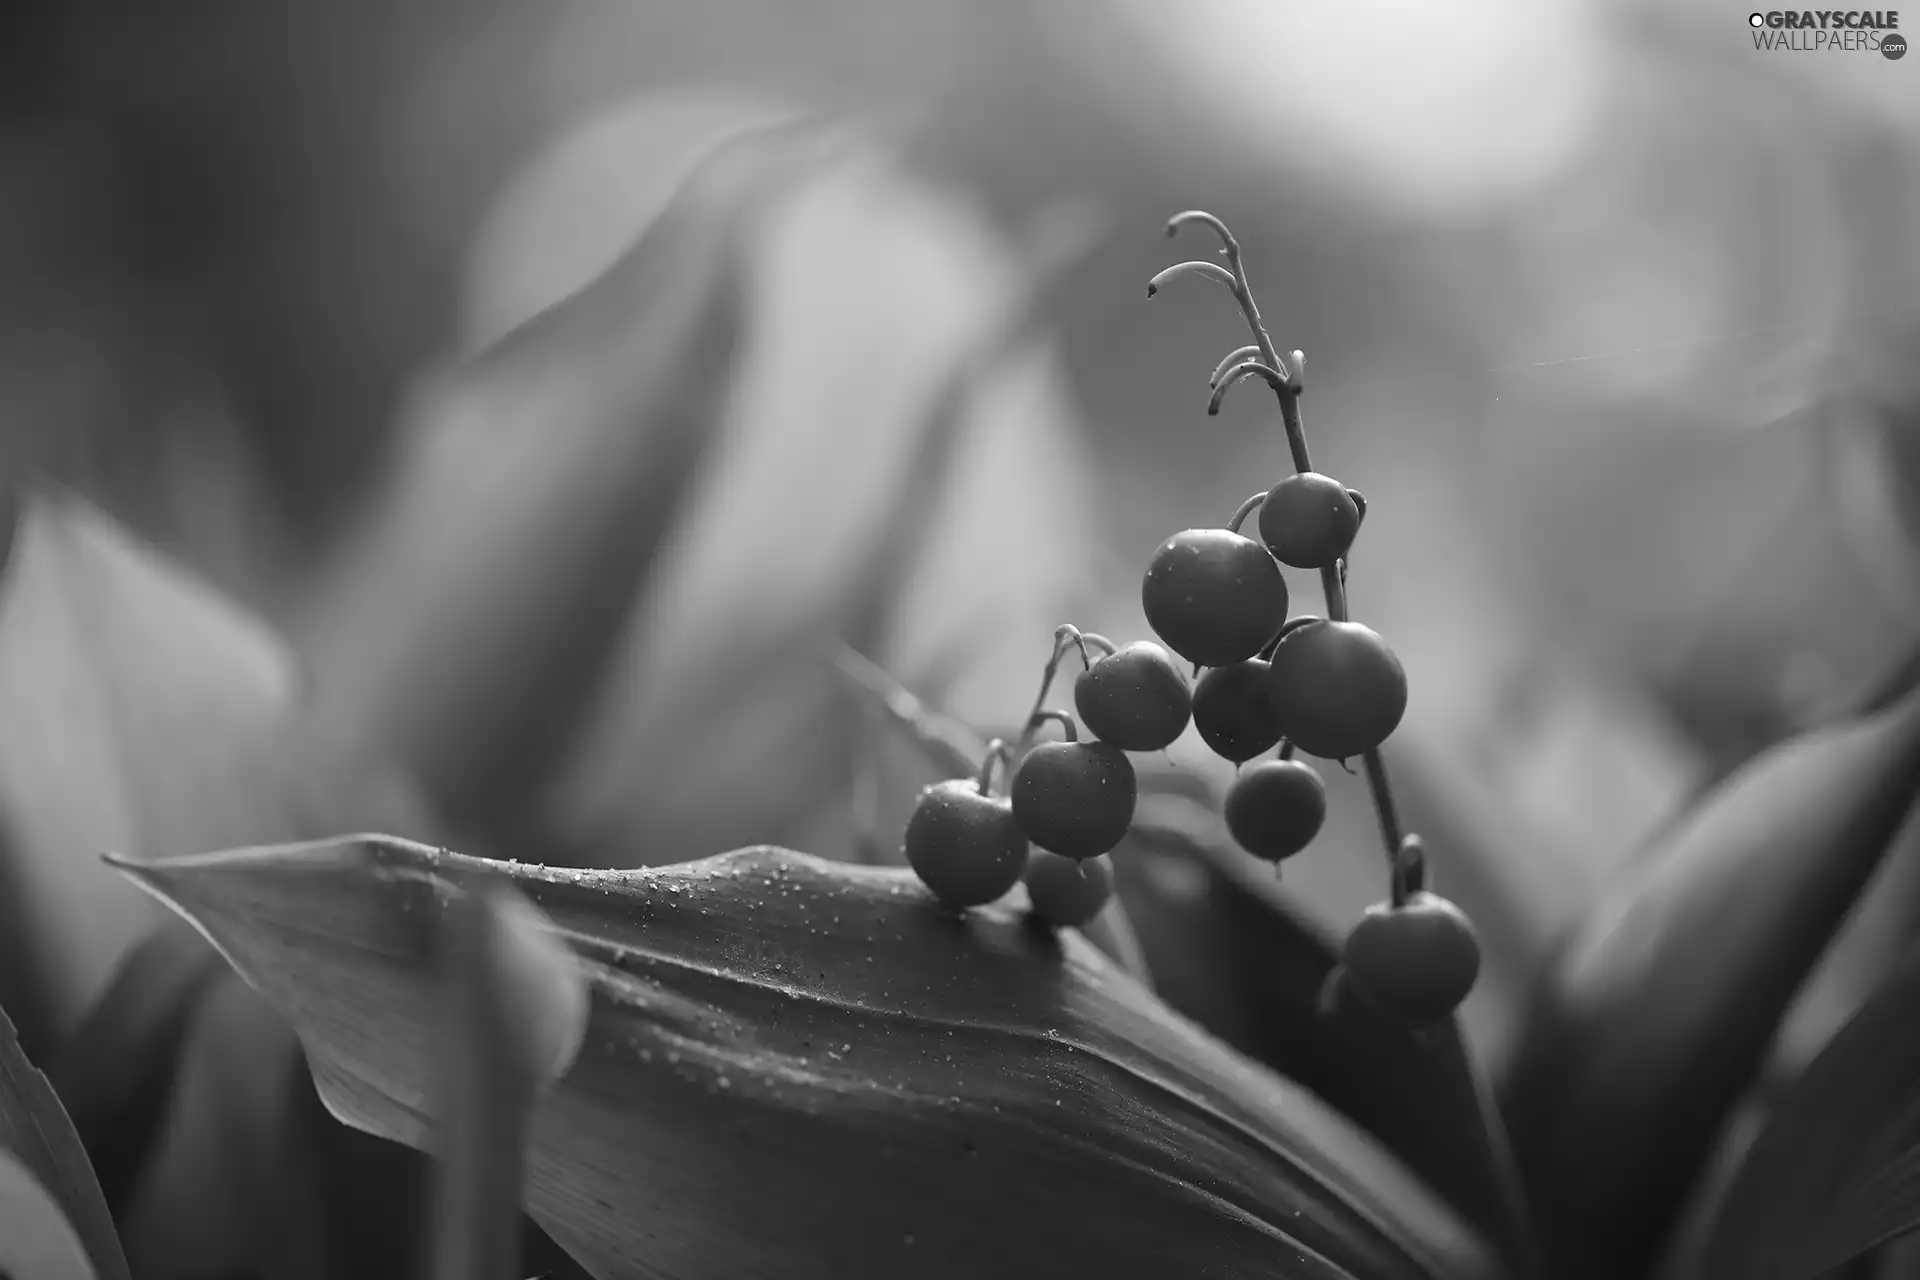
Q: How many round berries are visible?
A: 10